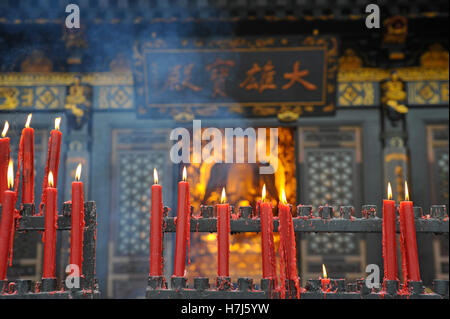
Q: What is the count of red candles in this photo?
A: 14